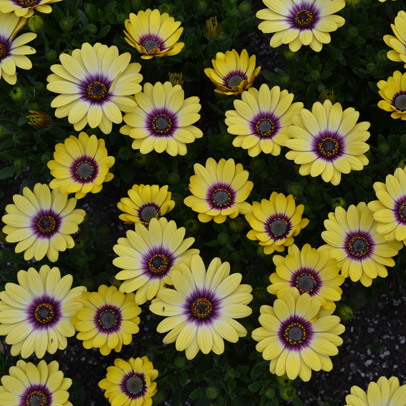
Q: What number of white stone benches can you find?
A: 0